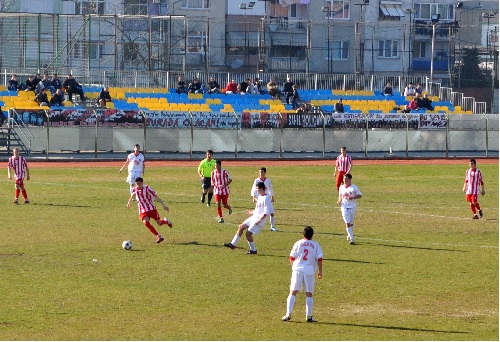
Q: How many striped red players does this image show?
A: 5